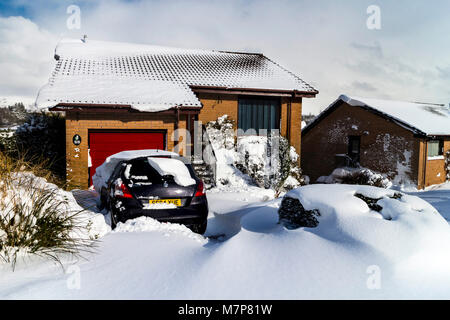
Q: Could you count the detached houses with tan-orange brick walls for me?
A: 2